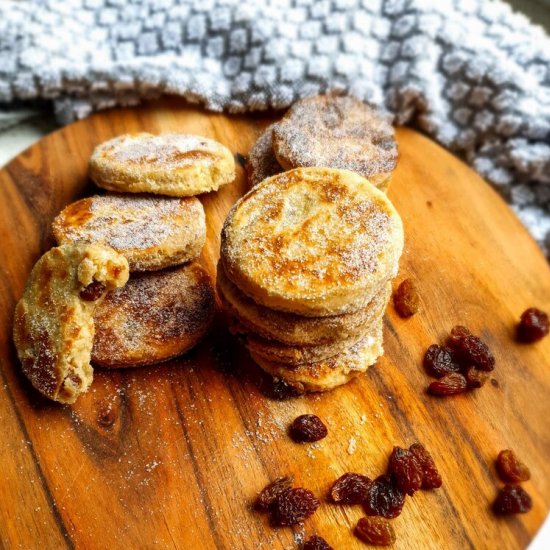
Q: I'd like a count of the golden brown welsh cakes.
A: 10